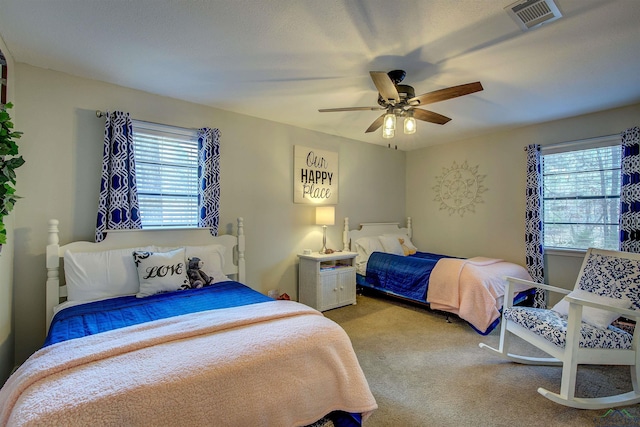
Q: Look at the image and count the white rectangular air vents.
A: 1